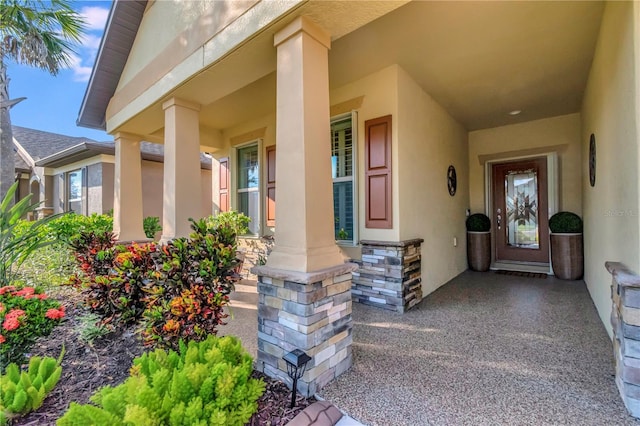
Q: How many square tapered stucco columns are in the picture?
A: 3